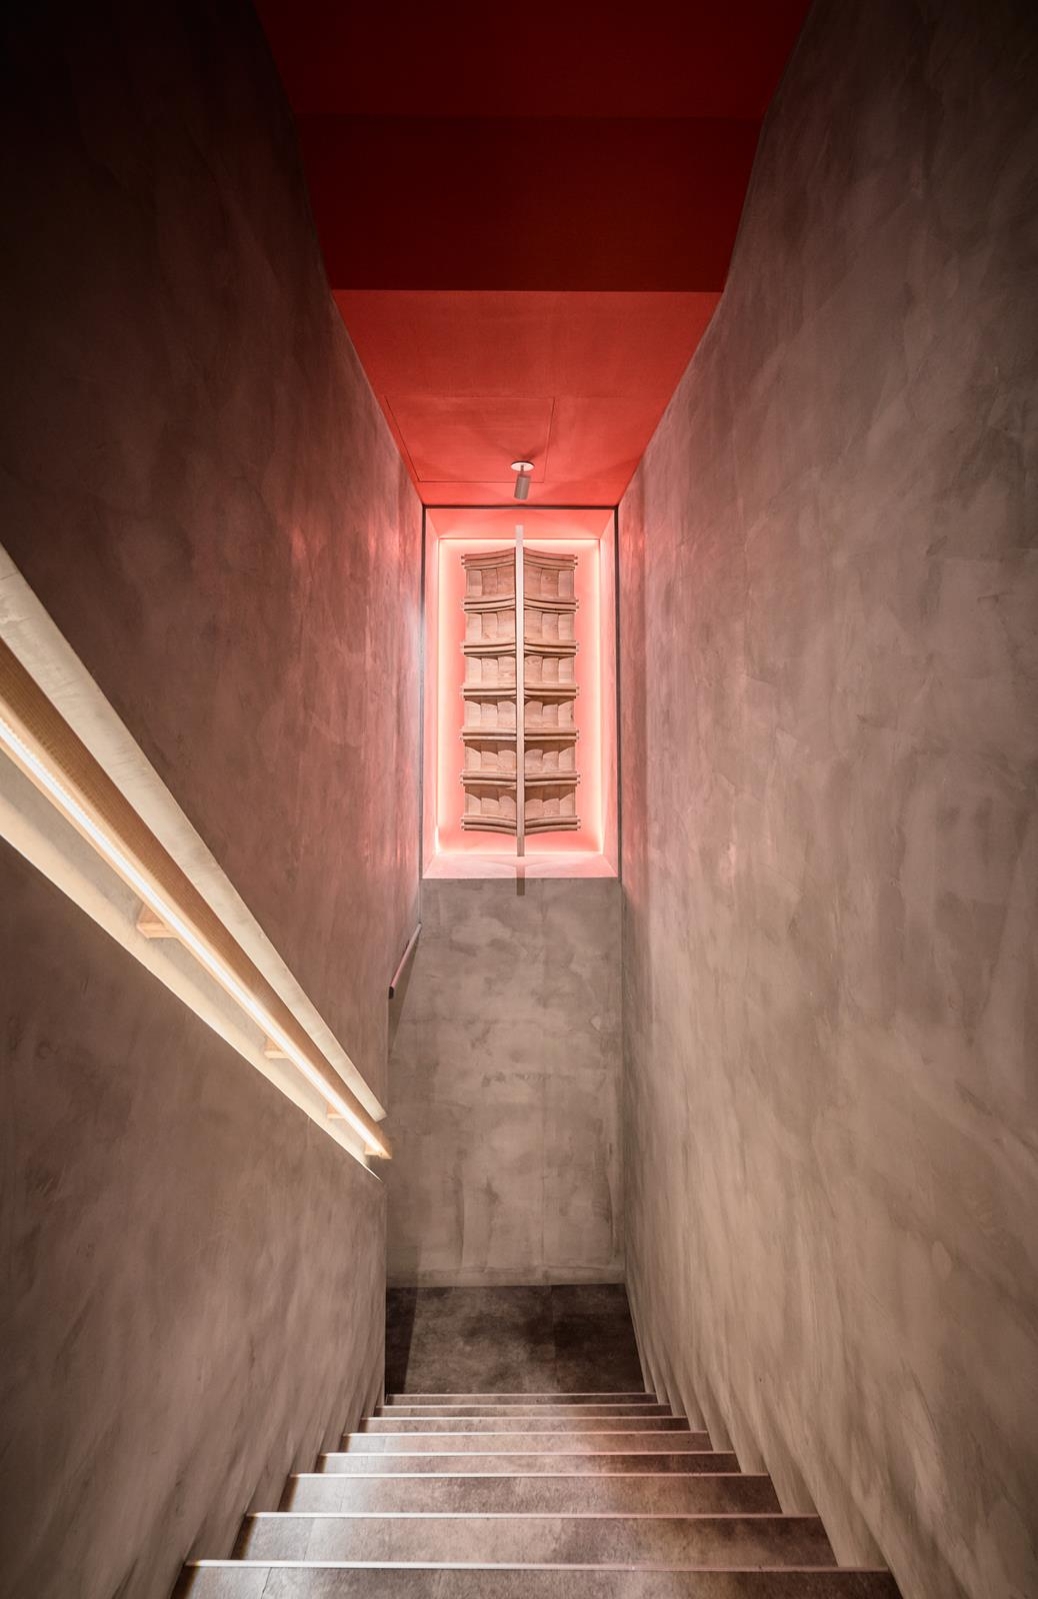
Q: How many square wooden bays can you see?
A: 12